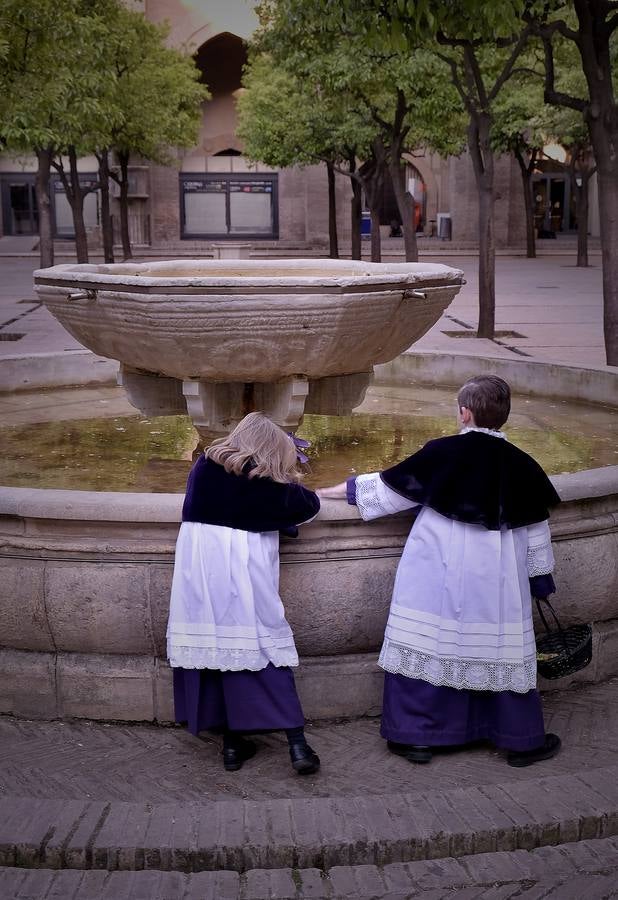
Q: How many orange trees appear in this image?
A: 12